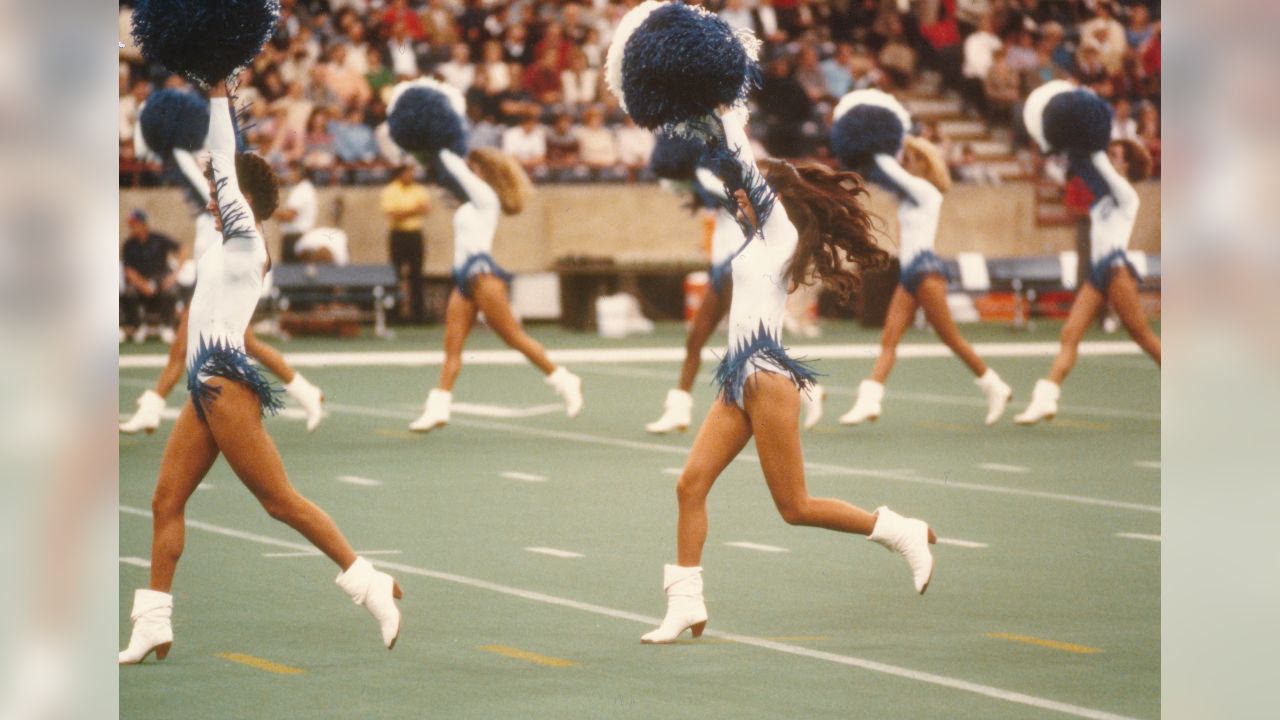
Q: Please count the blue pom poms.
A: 7